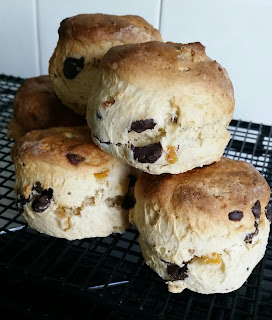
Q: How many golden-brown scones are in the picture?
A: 5